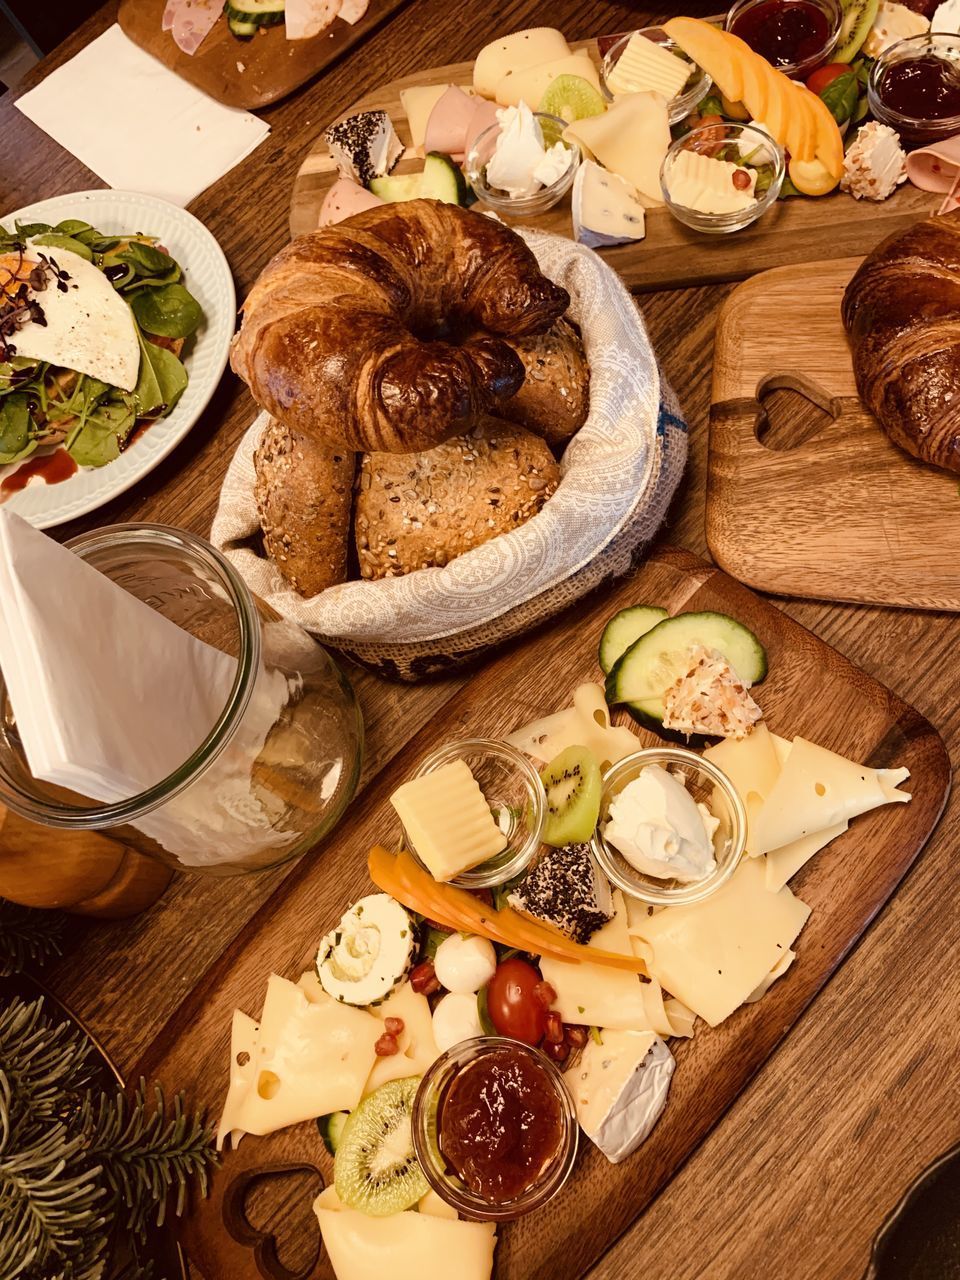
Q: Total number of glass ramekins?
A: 8